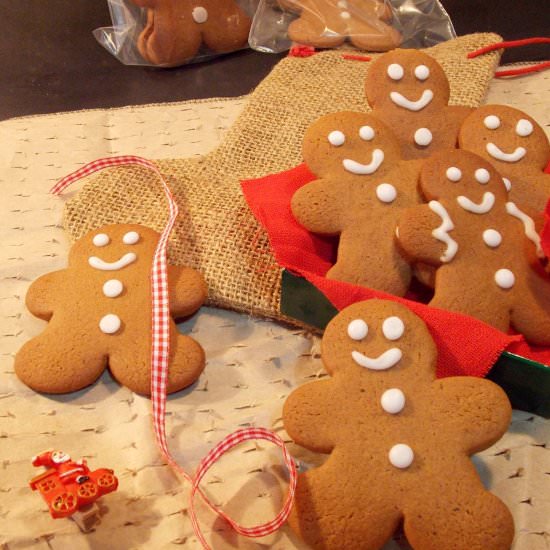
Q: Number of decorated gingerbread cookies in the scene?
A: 8